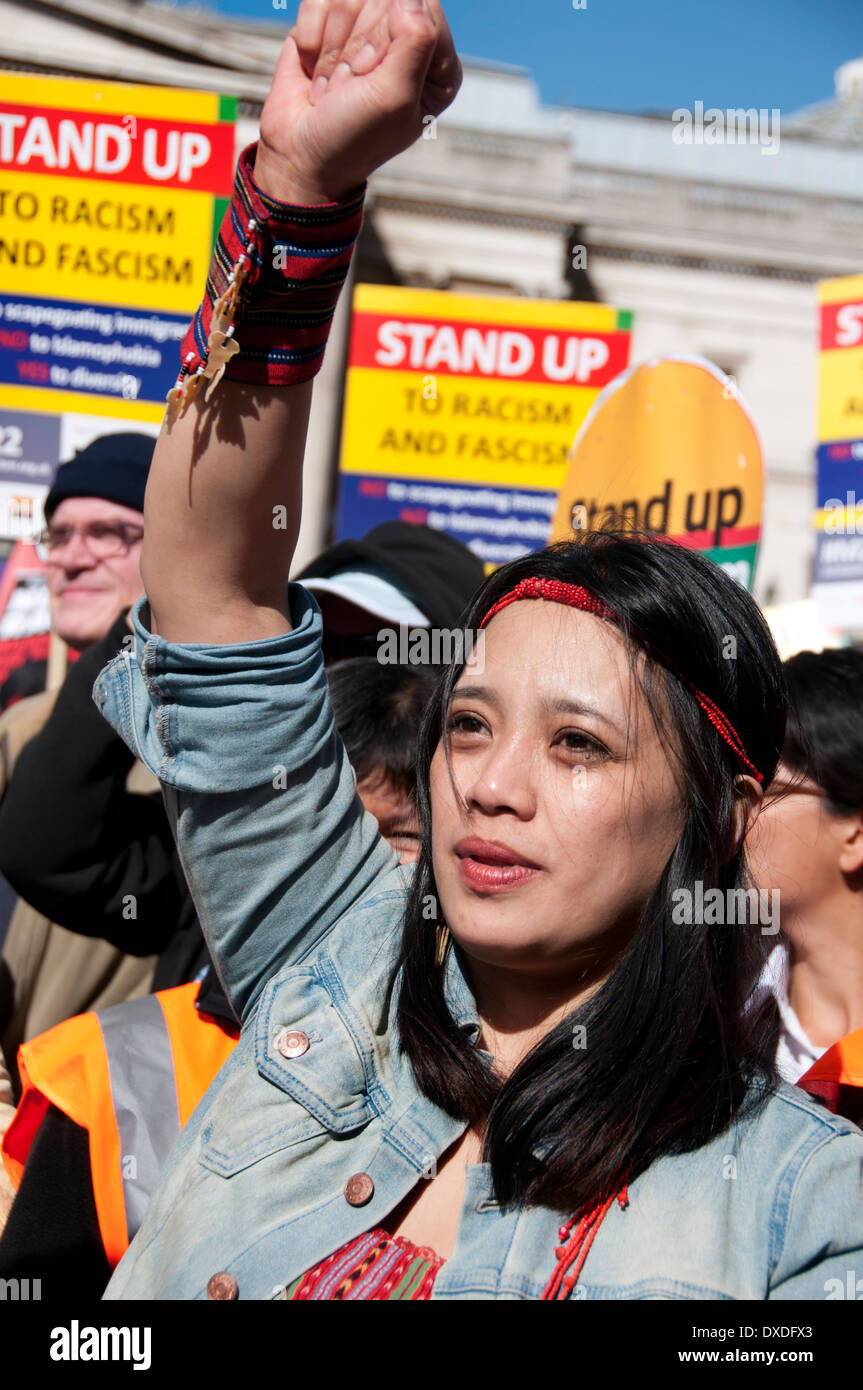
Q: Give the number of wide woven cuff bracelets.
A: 1